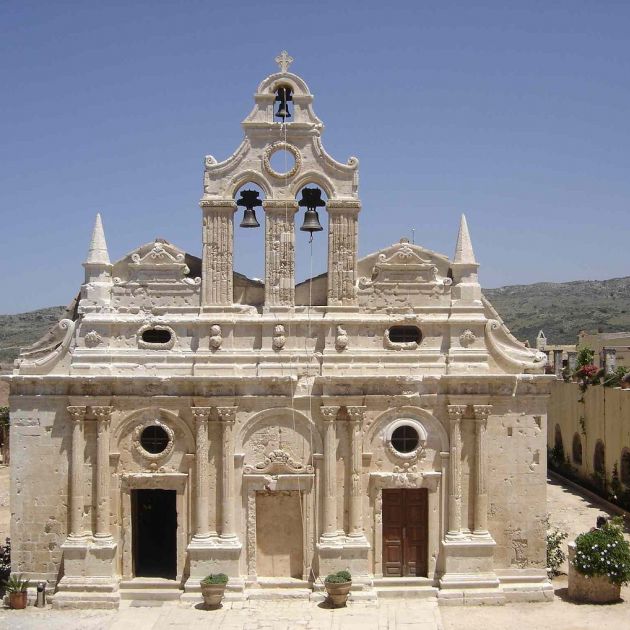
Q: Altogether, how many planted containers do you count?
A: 4